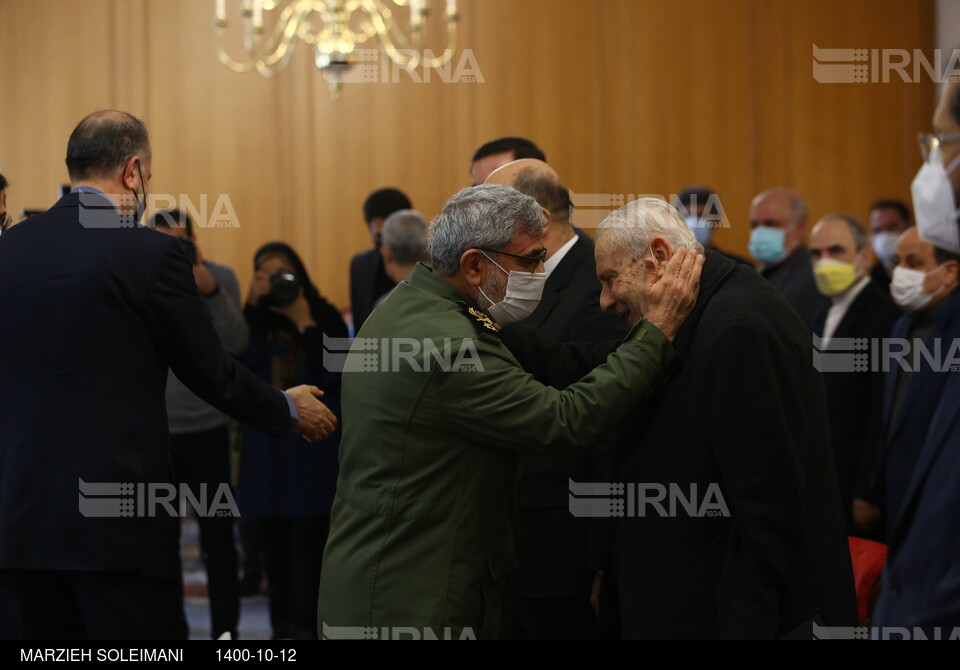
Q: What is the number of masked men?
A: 8